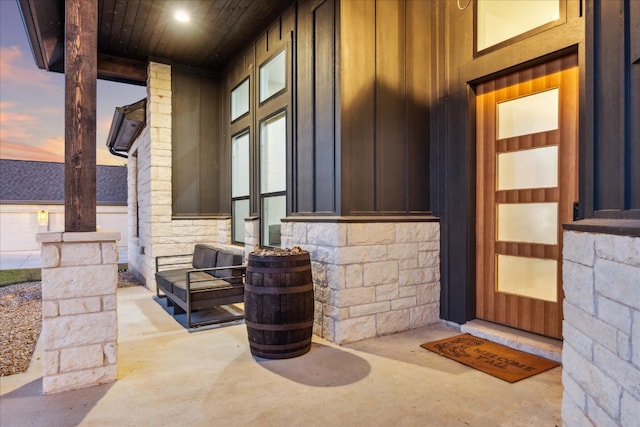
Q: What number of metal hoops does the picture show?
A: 6